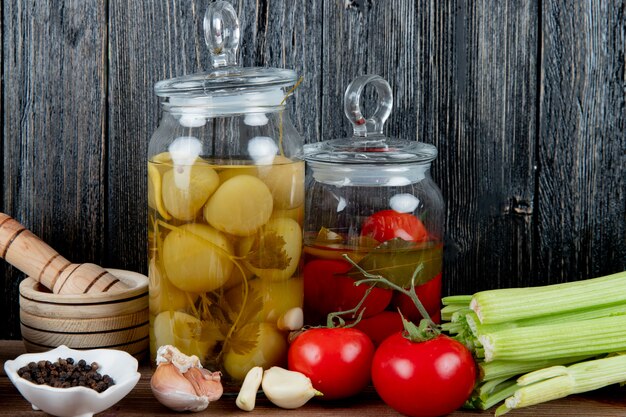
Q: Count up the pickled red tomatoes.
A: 4